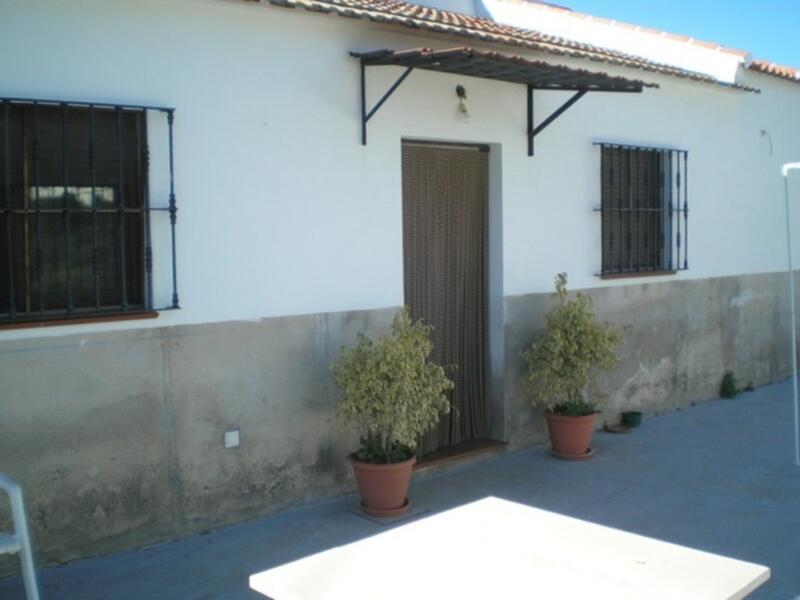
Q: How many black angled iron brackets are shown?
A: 2